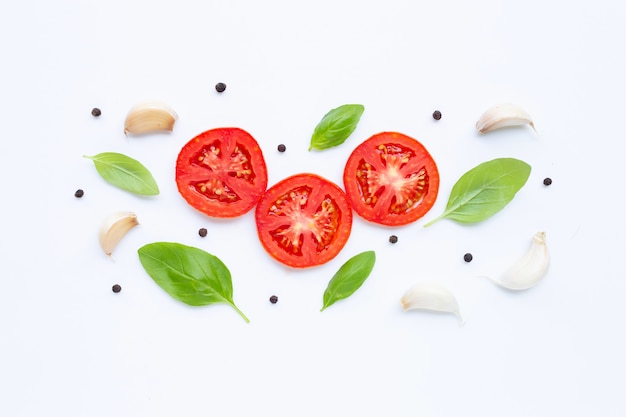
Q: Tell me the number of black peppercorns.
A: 11